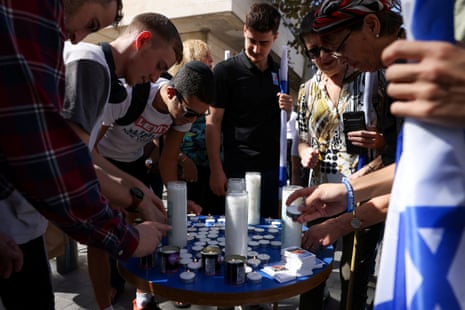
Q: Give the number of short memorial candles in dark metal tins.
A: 4